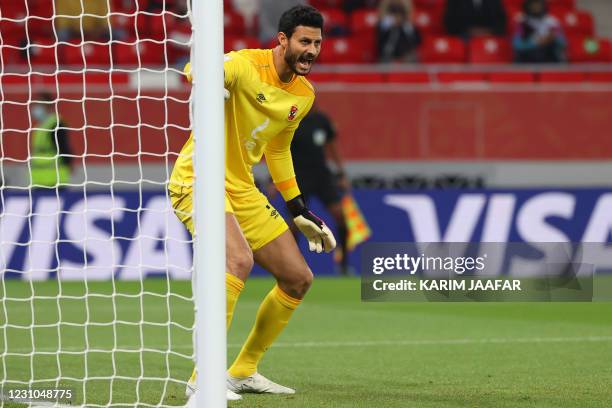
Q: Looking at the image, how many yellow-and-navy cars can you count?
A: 0